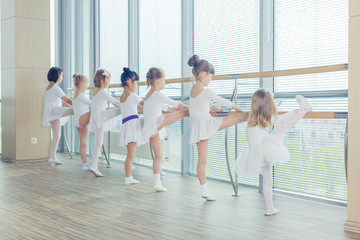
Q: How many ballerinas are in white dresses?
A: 7